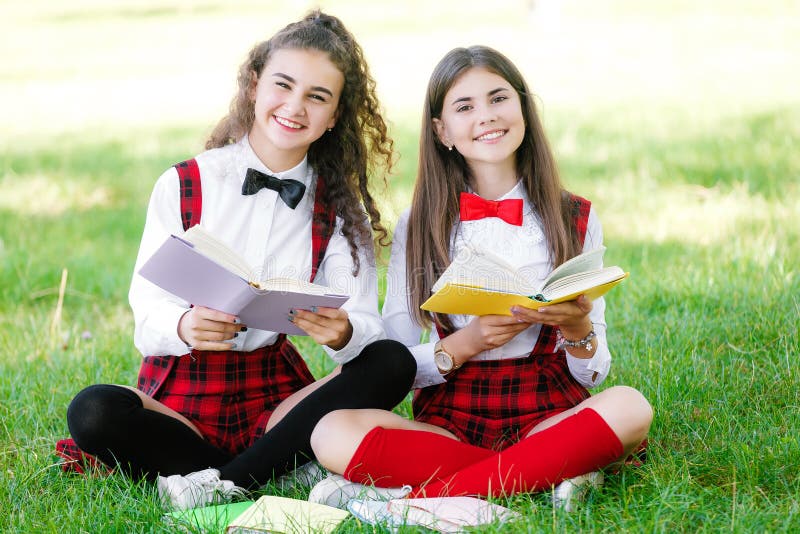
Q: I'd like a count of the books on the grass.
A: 4